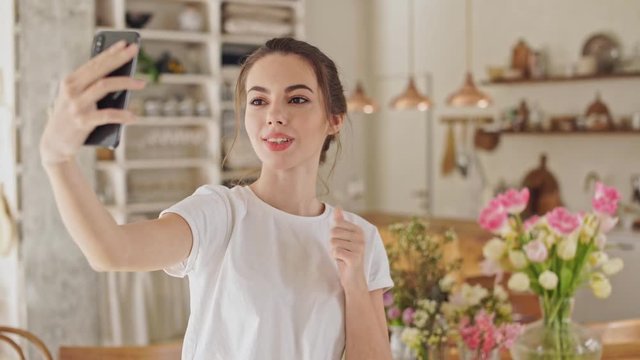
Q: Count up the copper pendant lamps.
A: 3